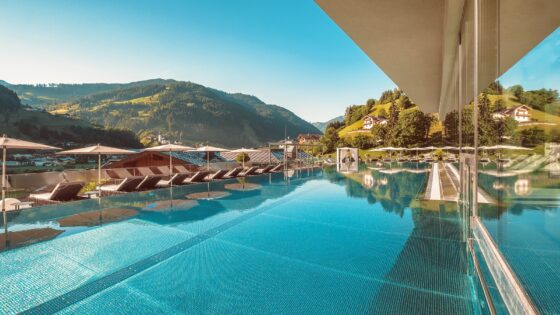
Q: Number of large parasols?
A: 5